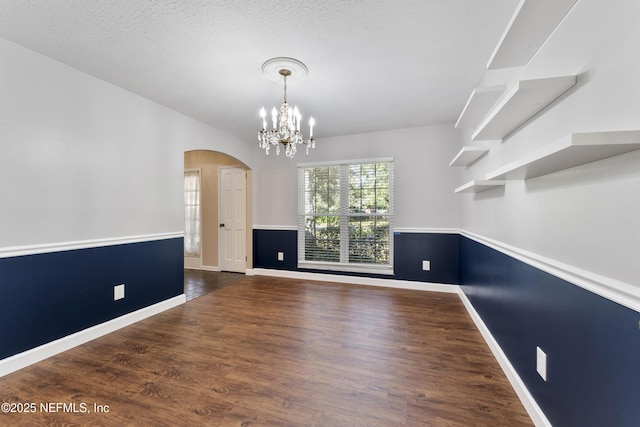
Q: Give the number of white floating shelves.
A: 6